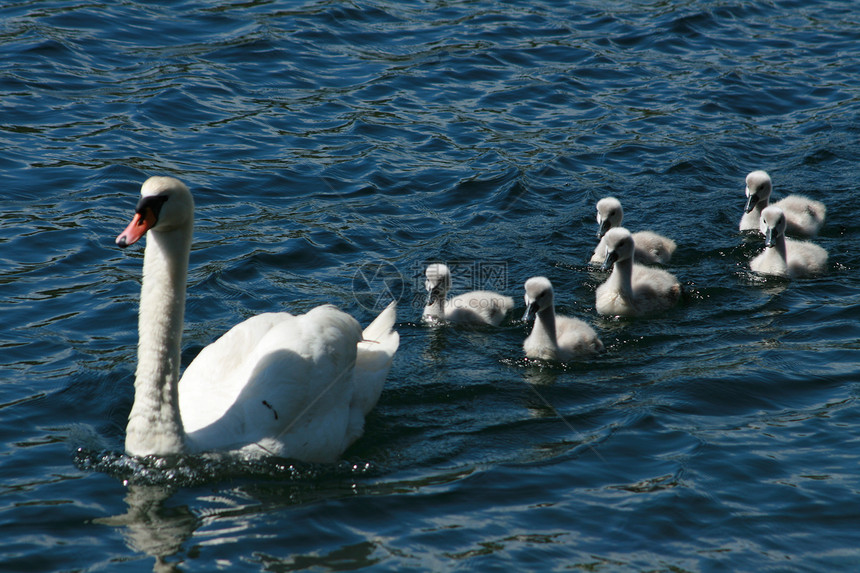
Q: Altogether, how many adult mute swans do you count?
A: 1